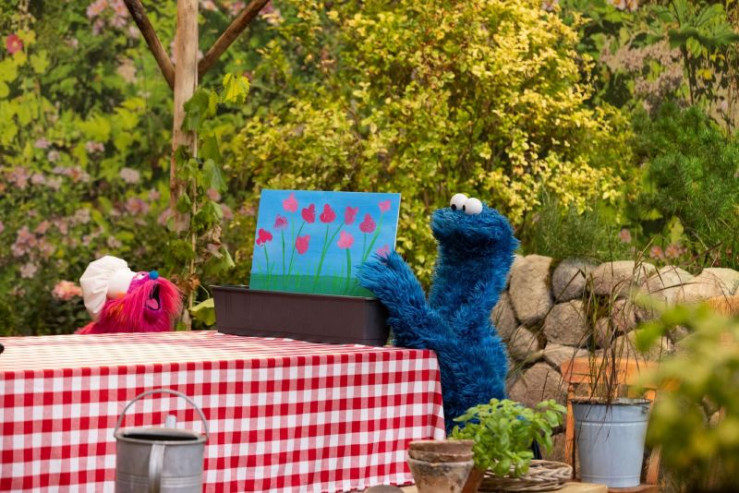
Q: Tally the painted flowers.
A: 11